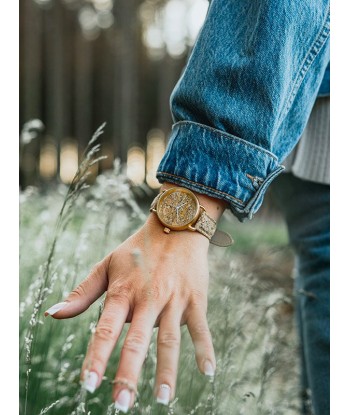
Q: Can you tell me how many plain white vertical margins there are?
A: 2